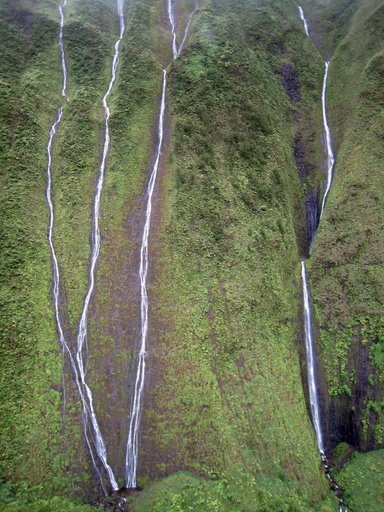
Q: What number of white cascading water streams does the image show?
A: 4